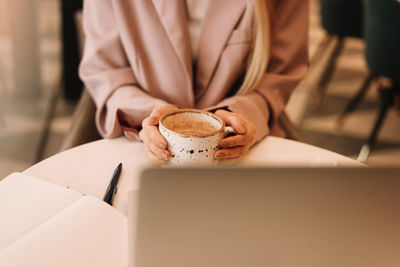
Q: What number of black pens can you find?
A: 1